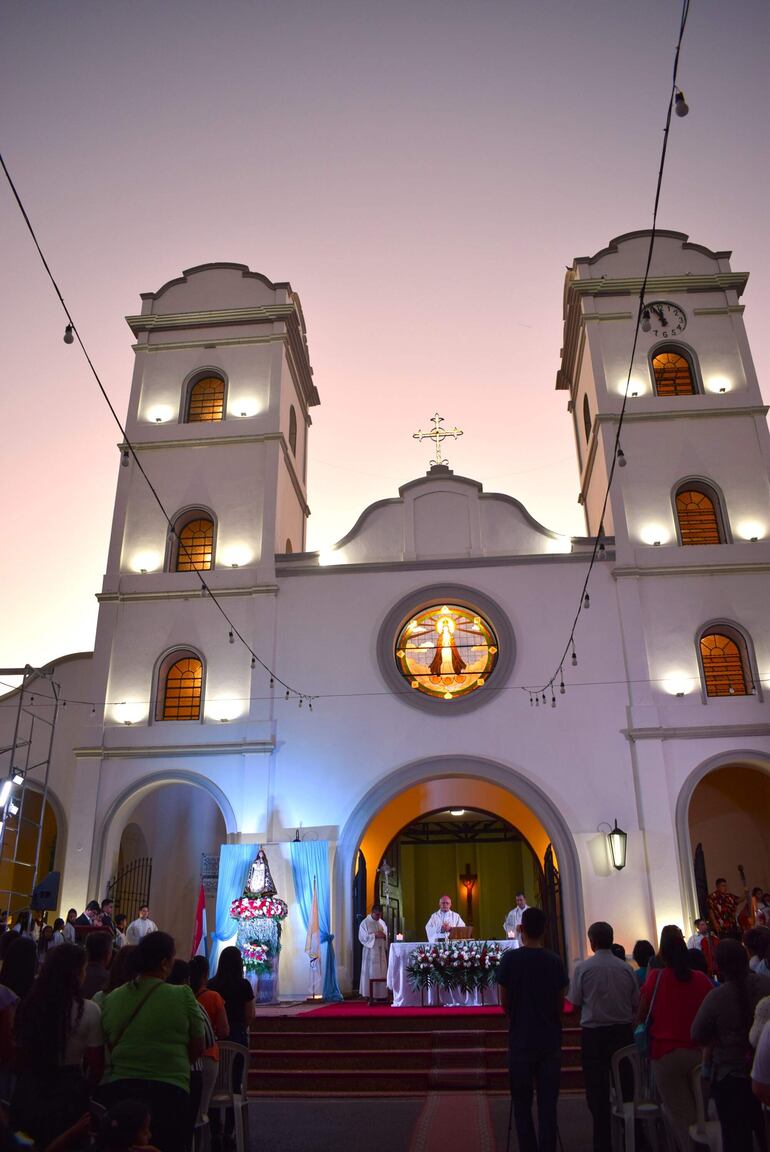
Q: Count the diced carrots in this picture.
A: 0